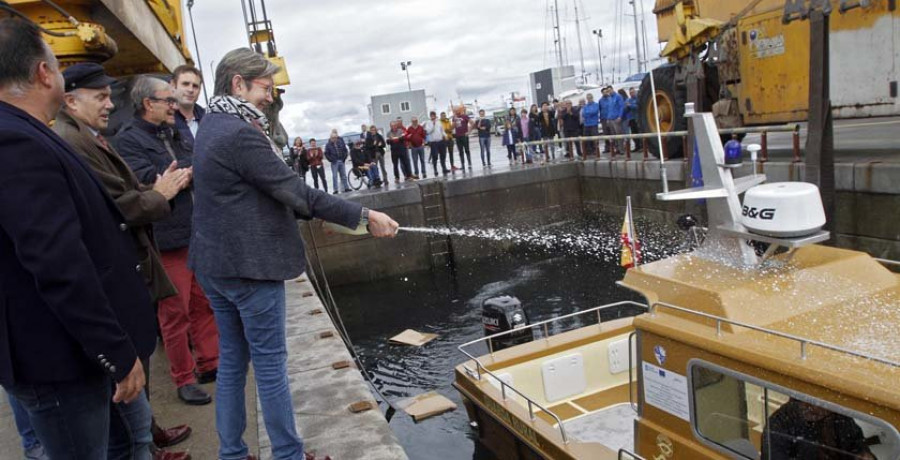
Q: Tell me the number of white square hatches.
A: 3